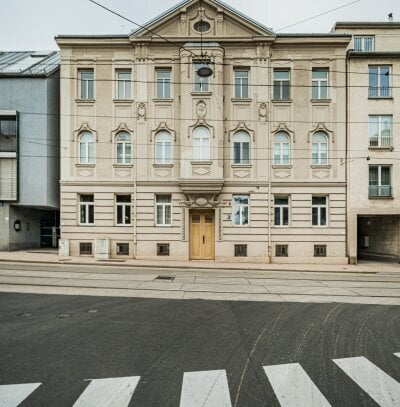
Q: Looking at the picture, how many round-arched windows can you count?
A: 7